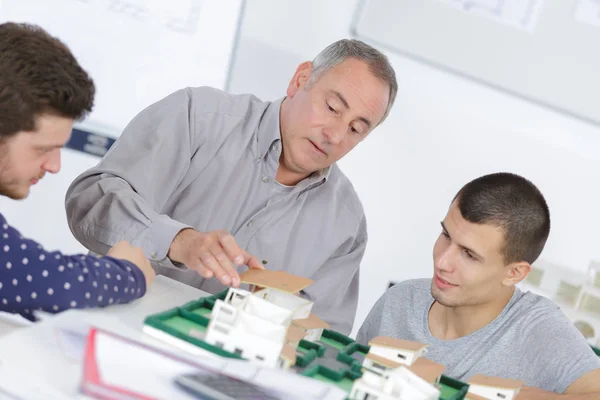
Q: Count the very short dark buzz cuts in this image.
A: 1